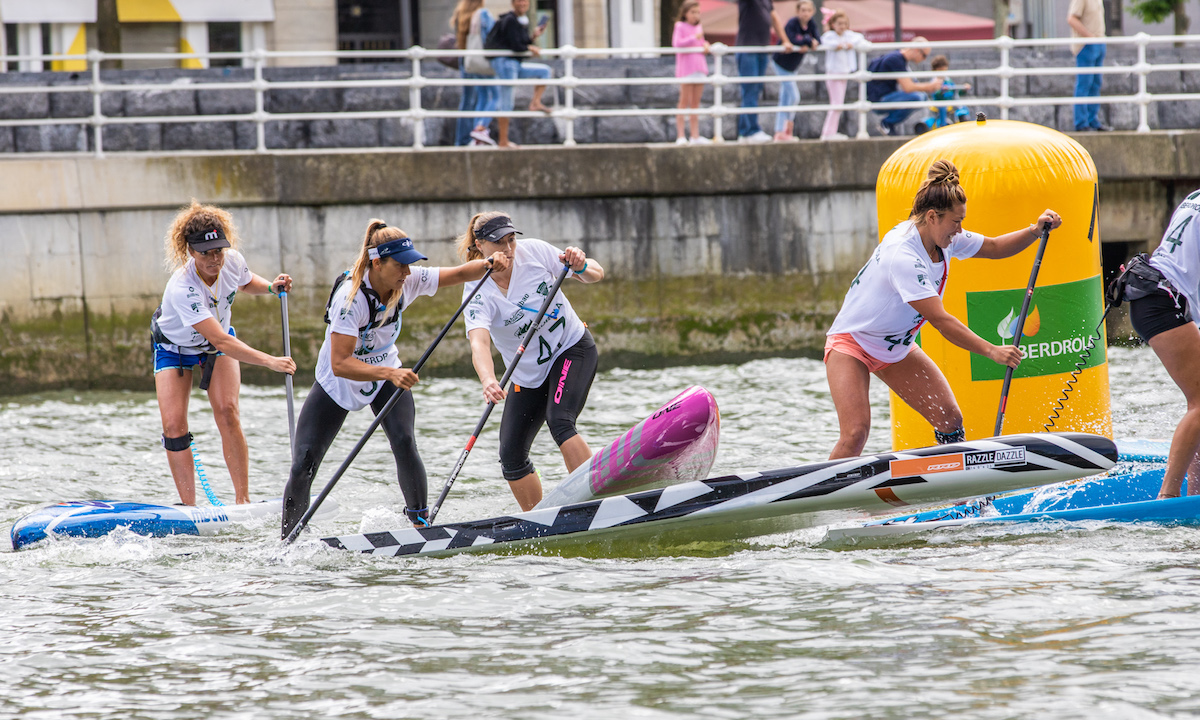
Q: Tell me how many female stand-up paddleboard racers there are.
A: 5